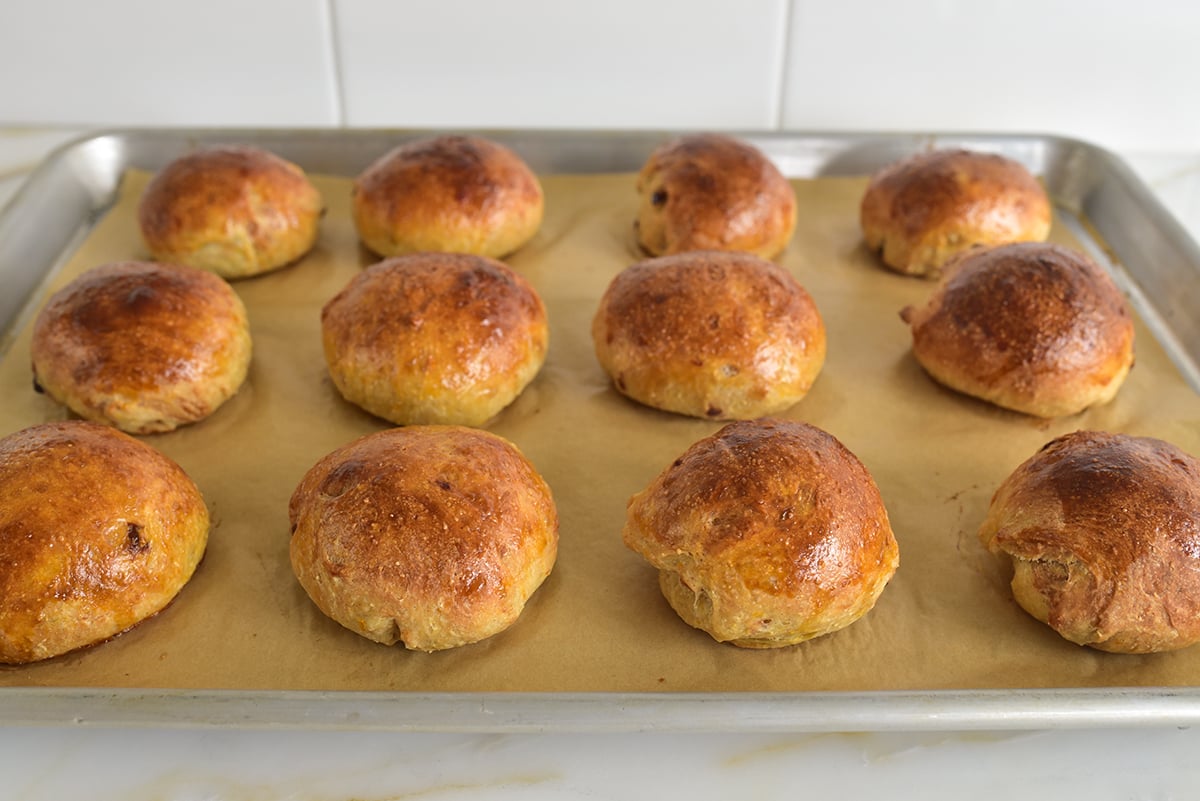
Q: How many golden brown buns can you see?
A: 12